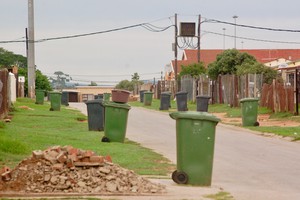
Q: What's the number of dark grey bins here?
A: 6